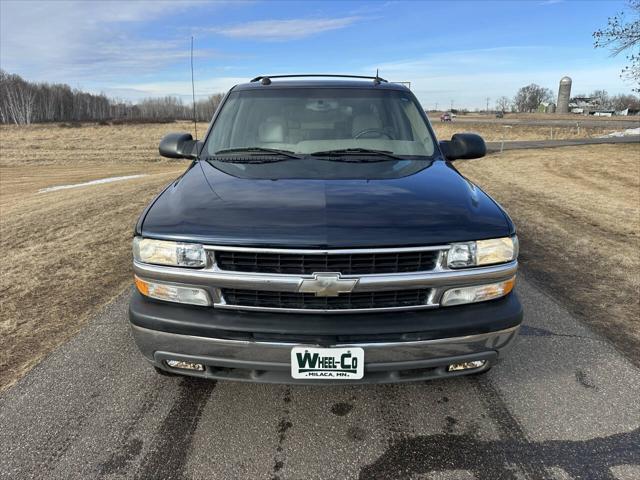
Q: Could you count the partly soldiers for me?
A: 0